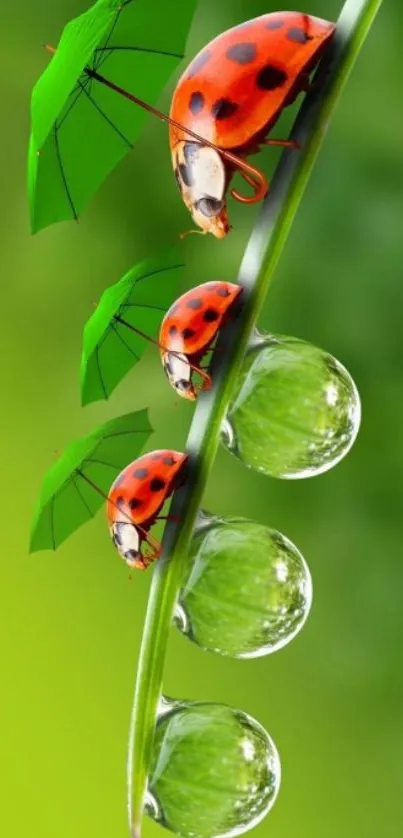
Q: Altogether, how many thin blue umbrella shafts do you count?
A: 0